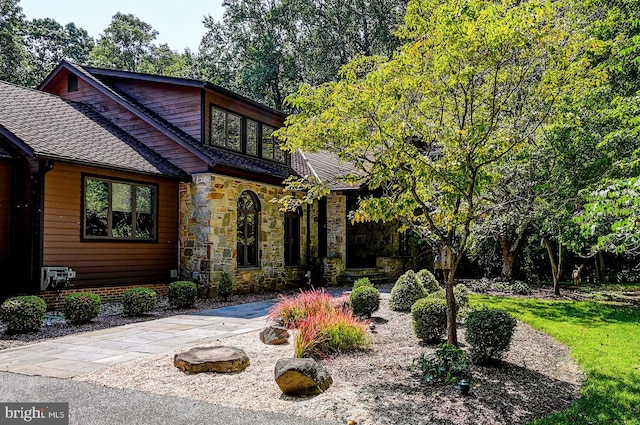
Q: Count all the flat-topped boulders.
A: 1